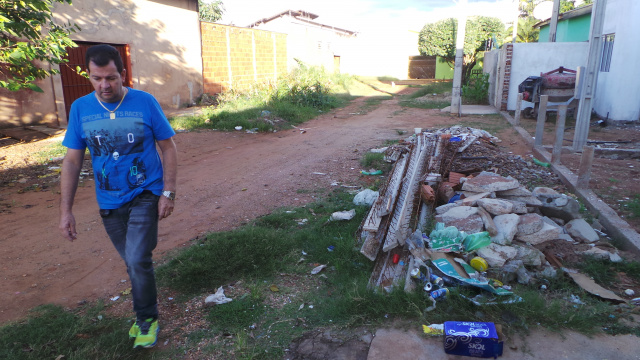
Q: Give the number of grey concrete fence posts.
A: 4